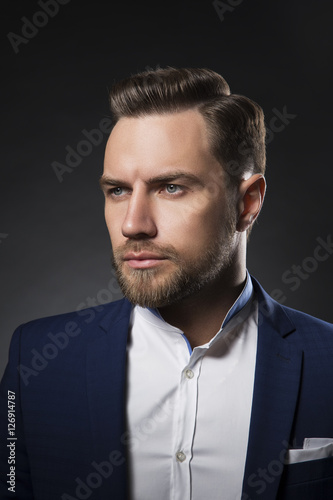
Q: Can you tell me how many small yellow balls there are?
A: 0